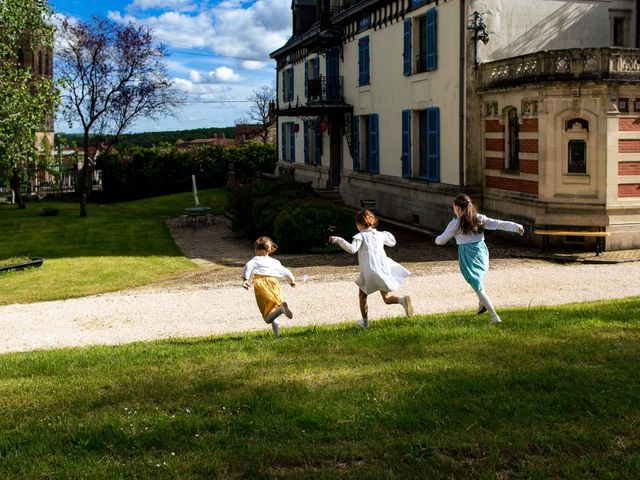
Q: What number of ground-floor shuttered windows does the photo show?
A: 4